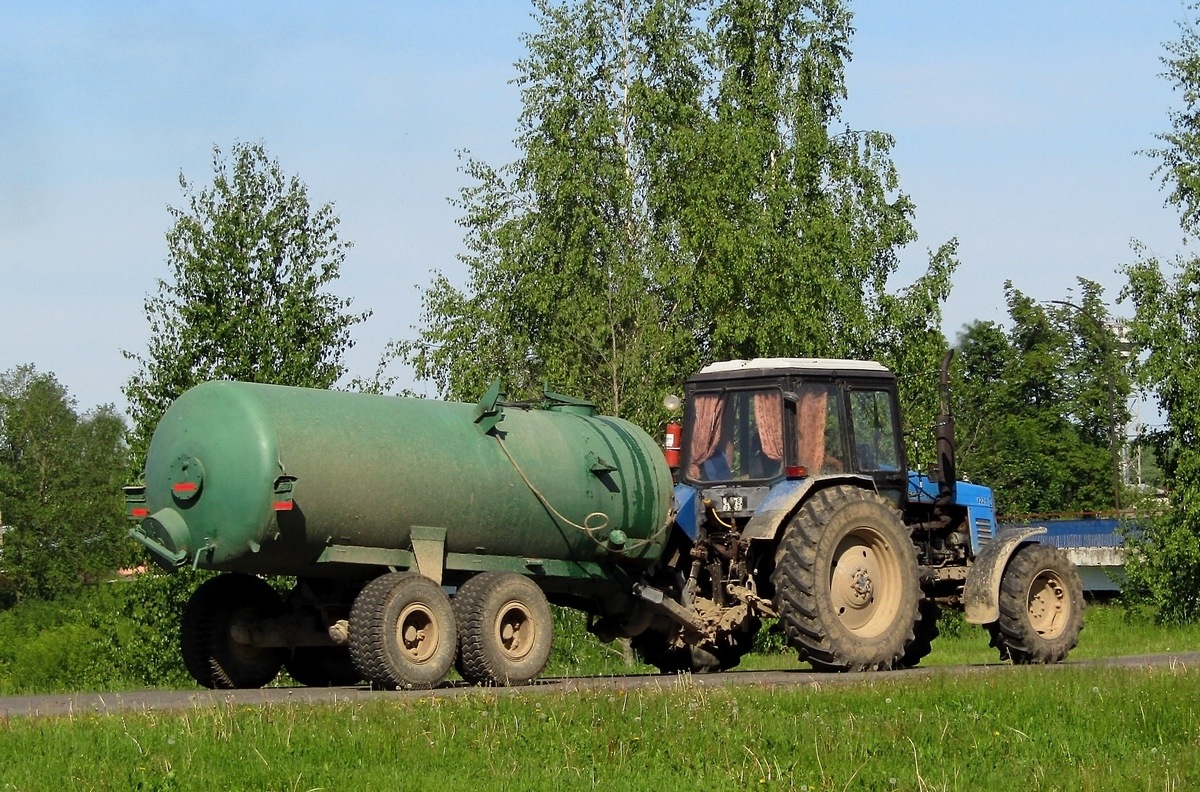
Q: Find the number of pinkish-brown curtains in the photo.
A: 3